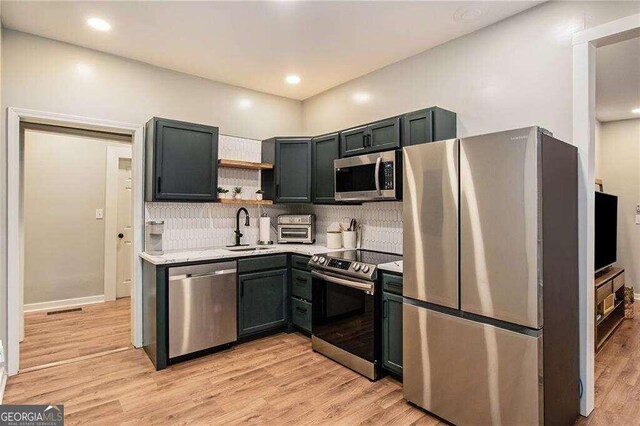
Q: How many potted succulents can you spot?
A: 3